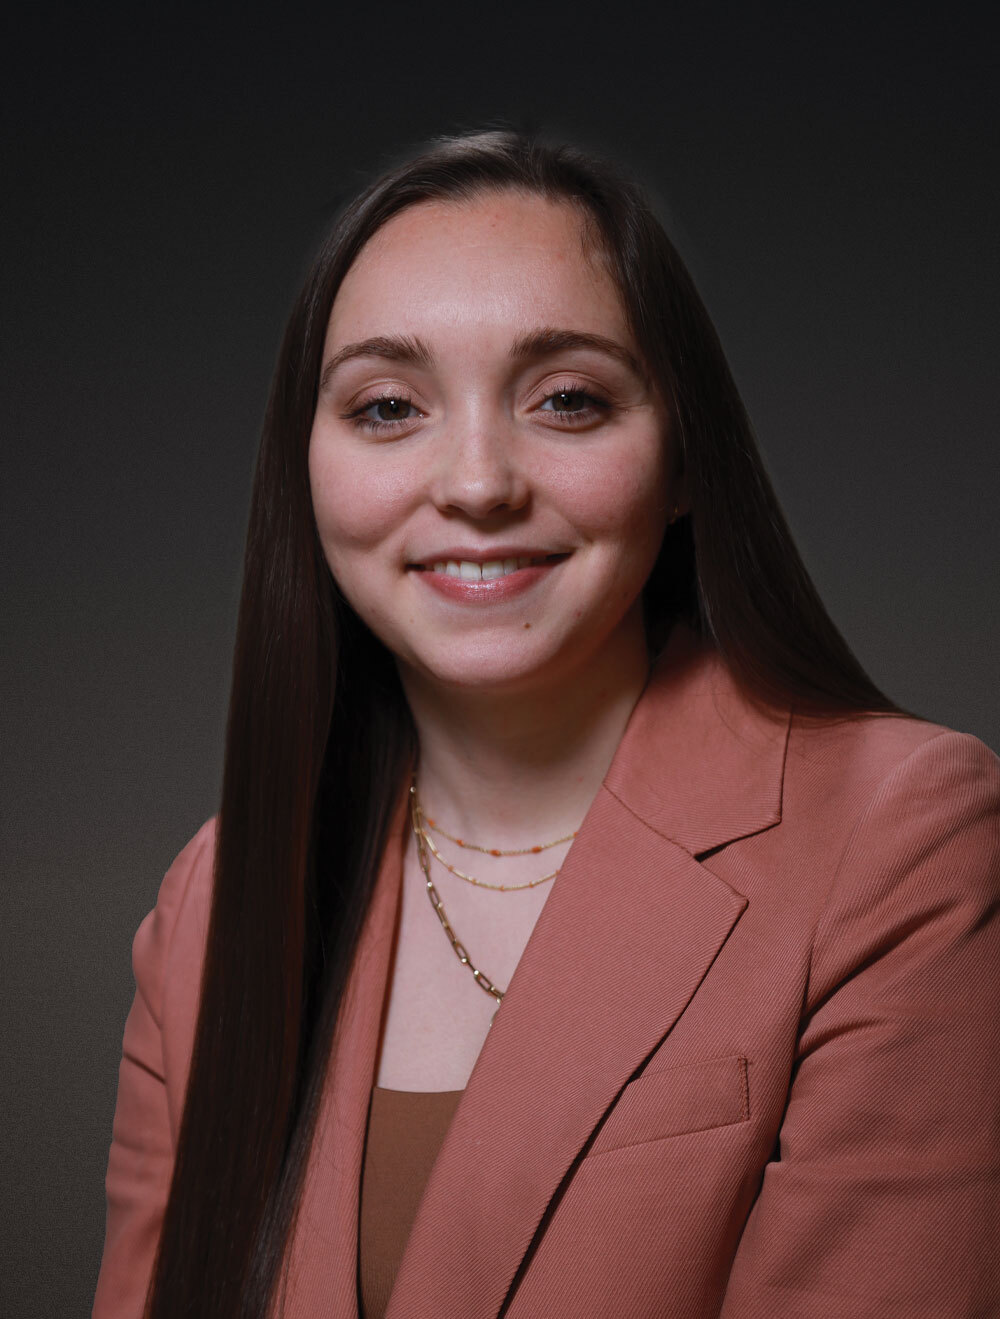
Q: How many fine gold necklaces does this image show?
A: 2